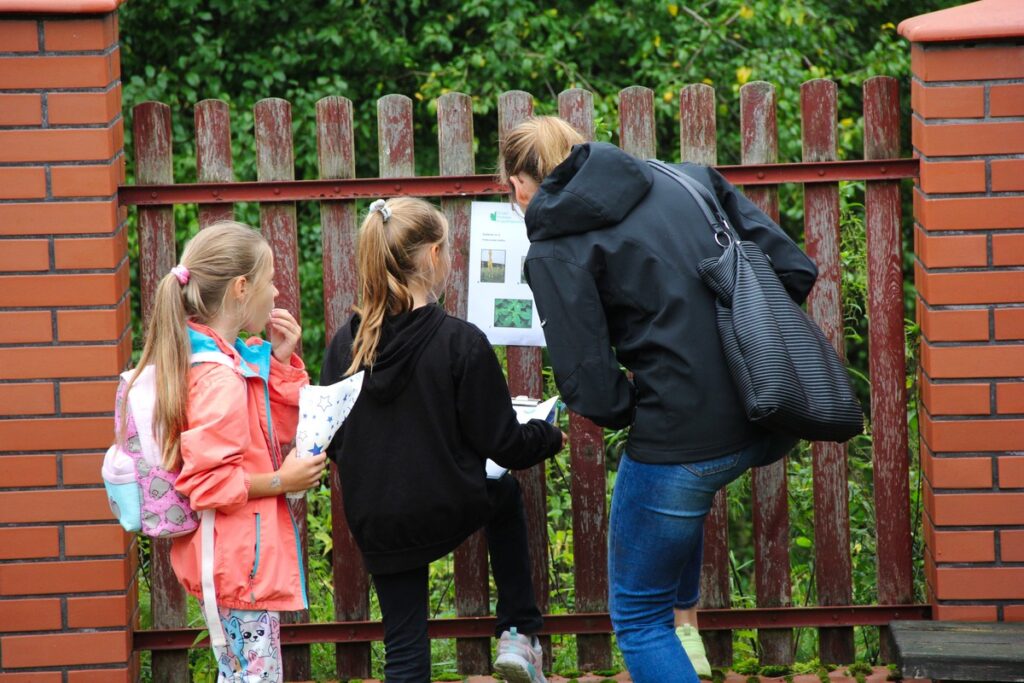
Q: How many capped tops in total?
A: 2